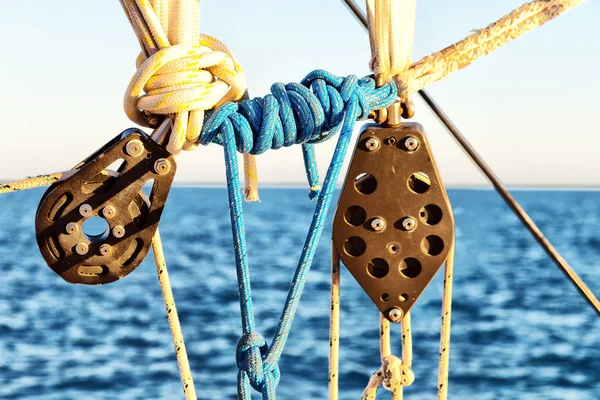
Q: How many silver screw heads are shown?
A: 13